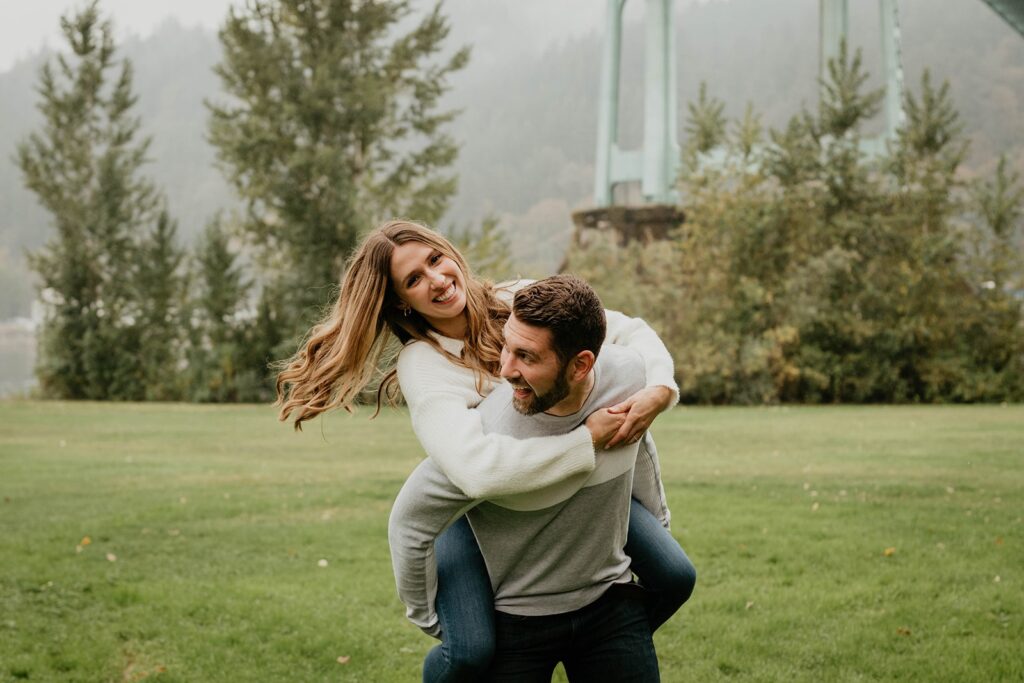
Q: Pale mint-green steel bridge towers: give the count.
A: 2